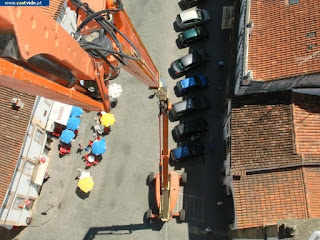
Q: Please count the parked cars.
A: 8